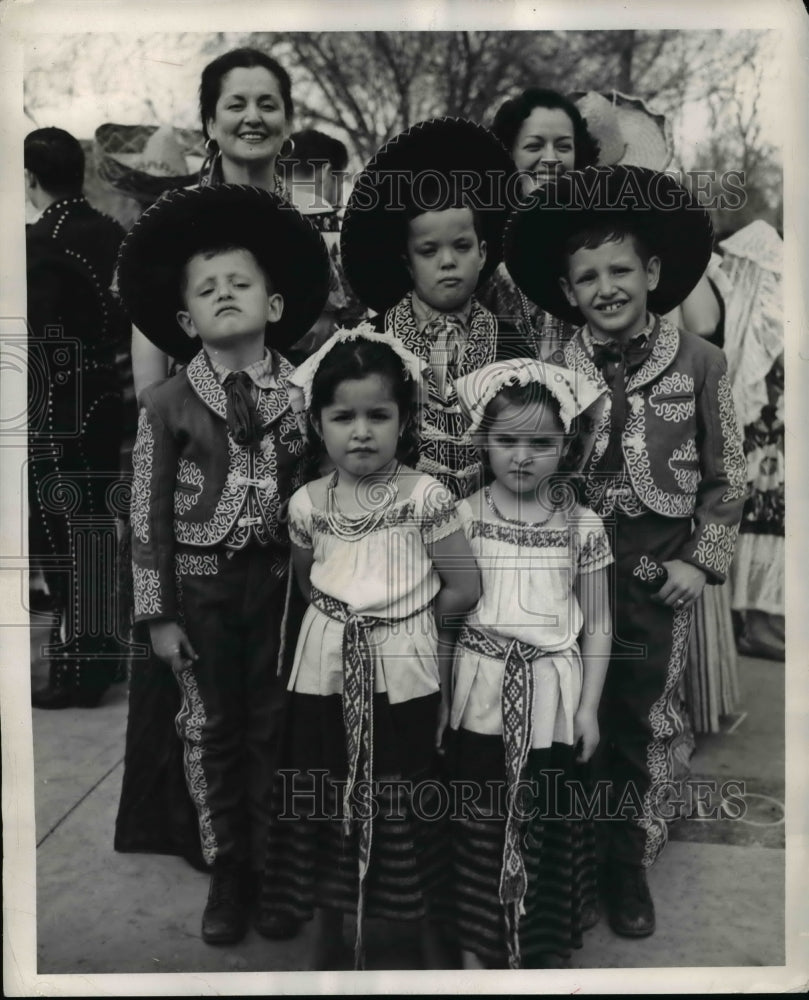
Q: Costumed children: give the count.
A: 5